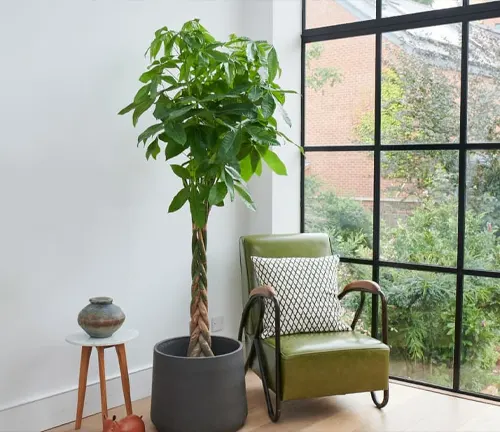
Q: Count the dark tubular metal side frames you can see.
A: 2